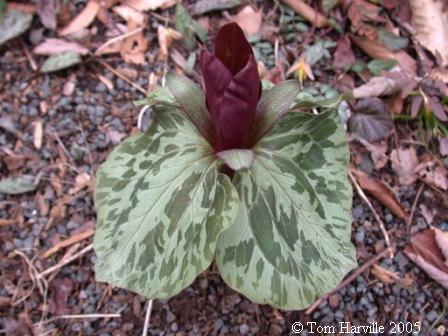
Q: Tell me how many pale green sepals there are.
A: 3